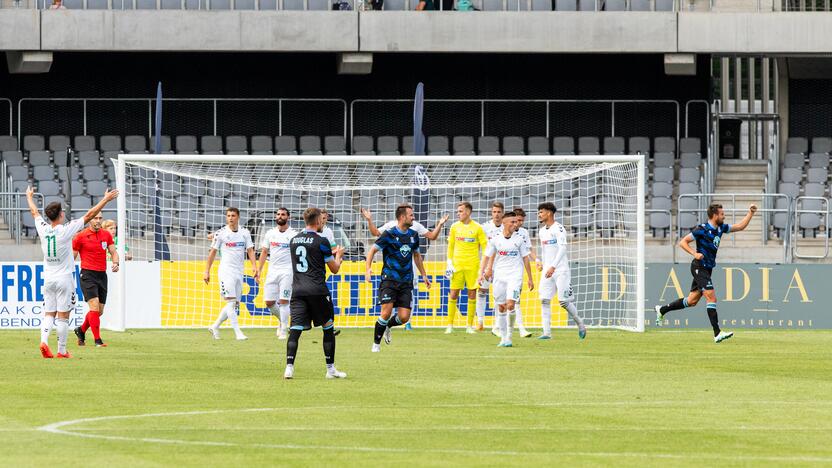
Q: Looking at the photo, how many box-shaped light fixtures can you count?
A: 3